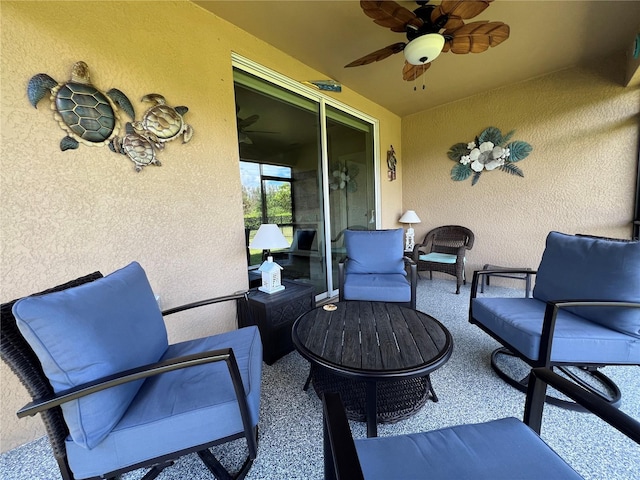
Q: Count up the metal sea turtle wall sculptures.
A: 3